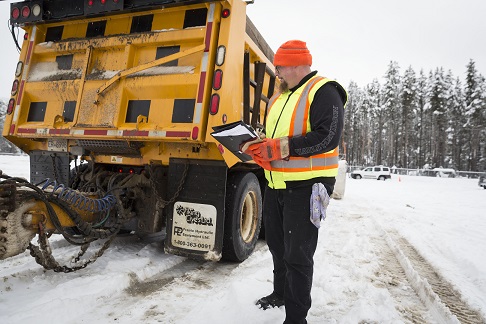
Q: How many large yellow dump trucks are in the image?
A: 1